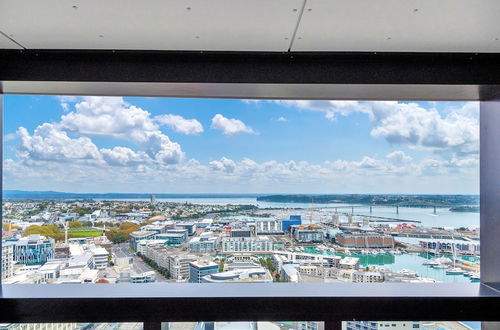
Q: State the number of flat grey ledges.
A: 1